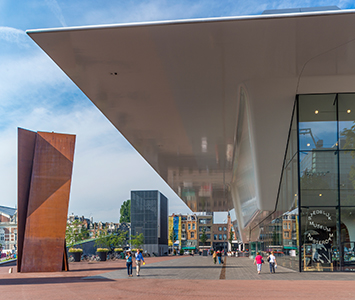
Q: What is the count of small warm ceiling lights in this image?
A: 6